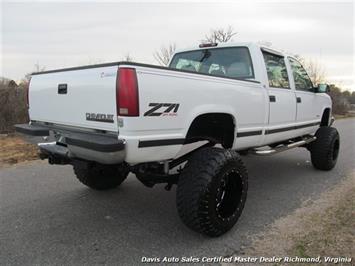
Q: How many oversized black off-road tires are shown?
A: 3